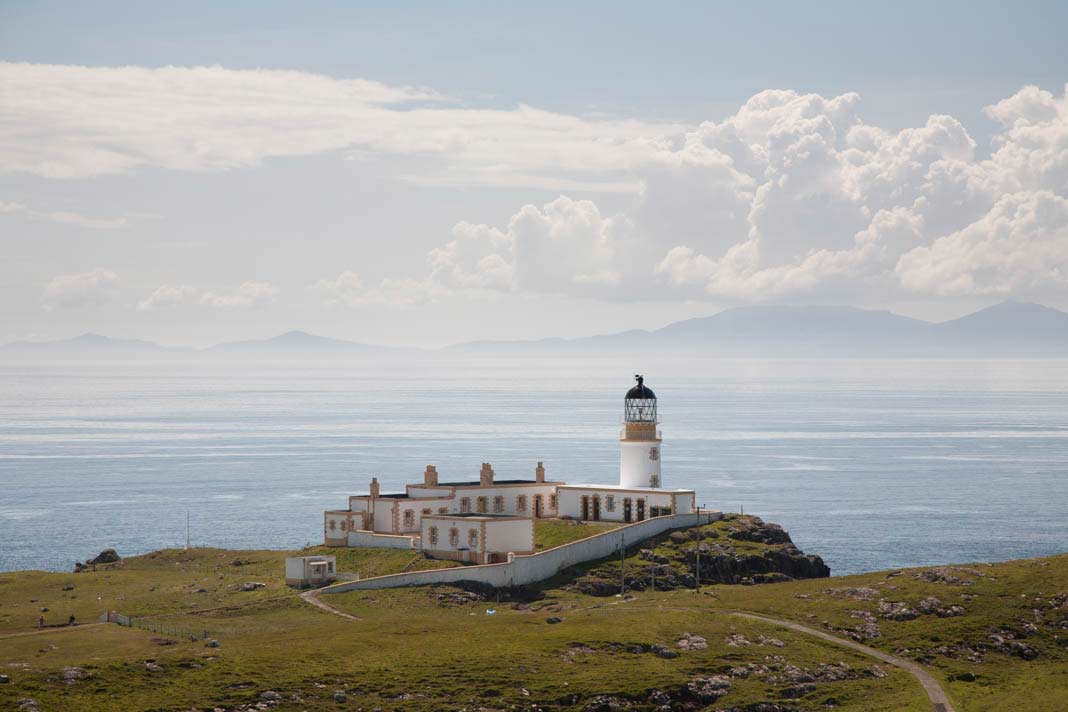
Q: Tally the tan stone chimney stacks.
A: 4